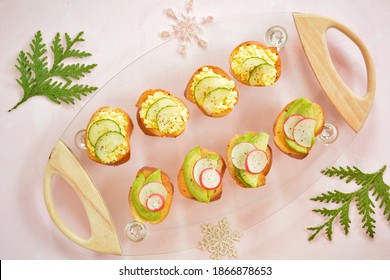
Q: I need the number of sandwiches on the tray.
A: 8